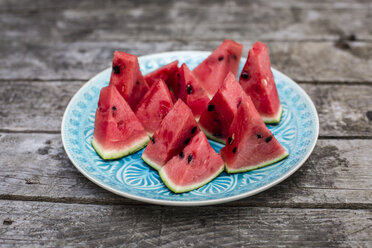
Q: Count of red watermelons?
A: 11